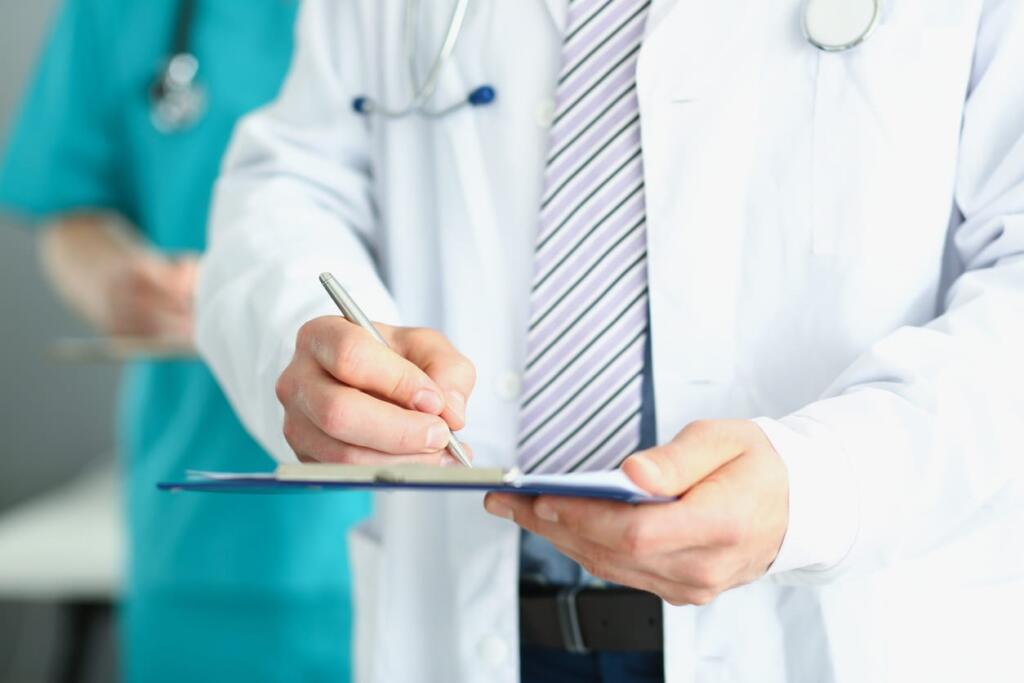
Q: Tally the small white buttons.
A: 3